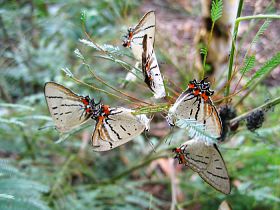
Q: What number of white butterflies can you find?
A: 6